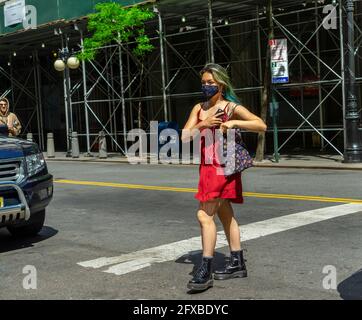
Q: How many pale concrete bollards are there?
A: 4